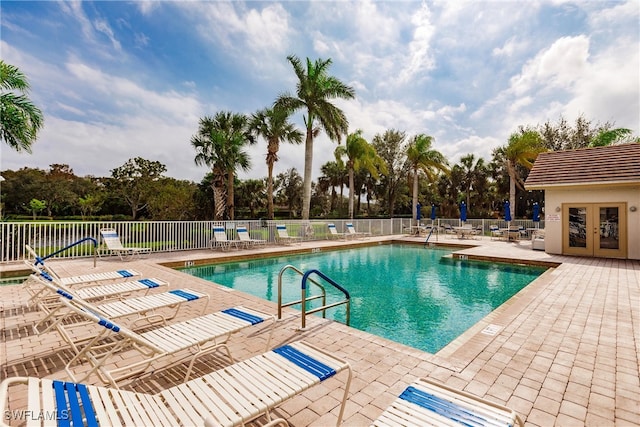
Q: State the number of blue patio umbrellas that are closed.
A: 5